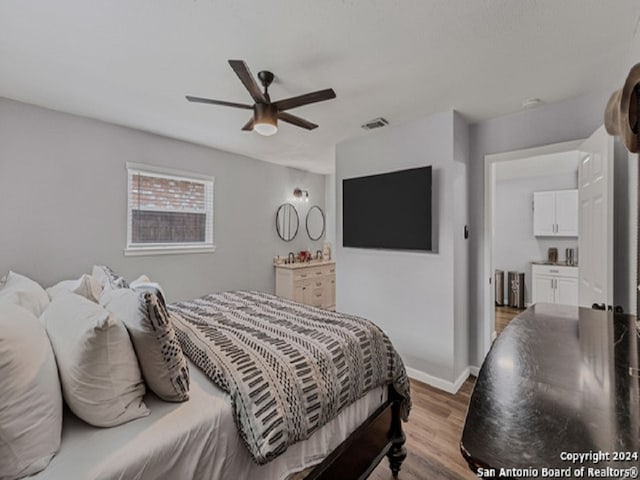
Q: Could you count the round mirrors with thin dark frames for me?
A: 2